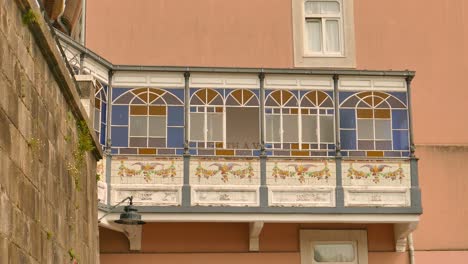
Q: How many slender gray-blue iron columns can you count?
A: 5